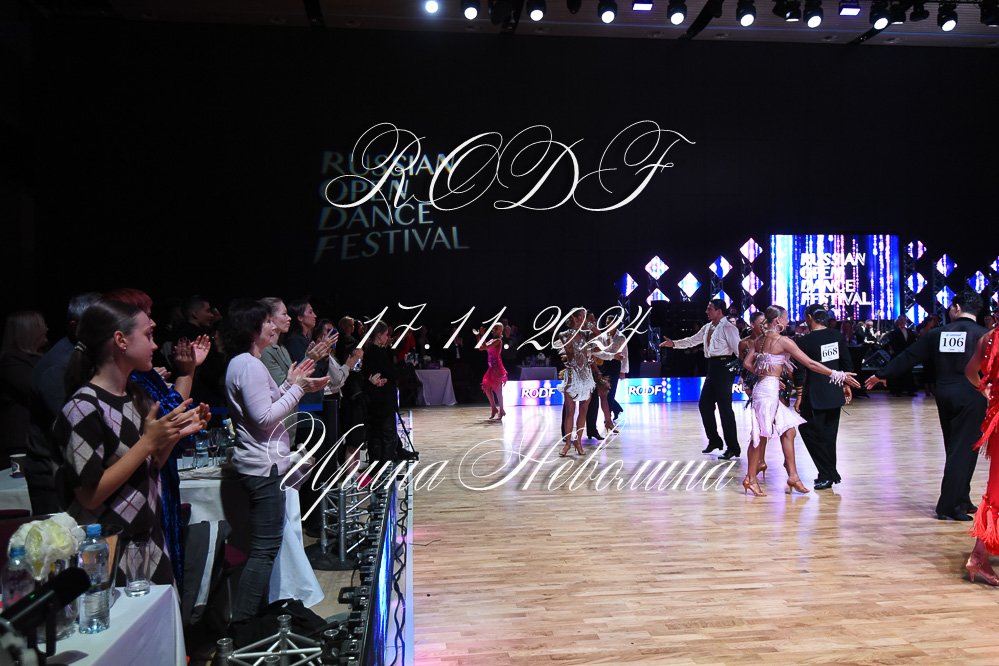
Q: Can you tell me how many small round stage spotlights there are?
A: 9